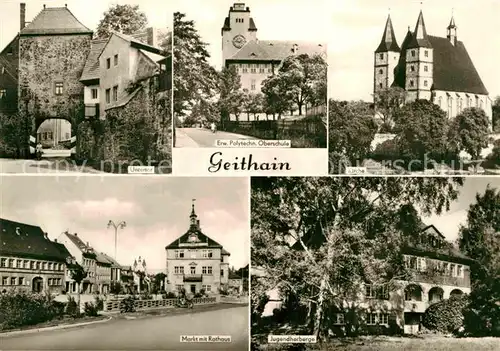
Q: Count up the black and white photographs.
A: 5